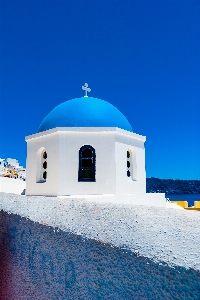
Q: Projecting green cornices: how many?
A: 0